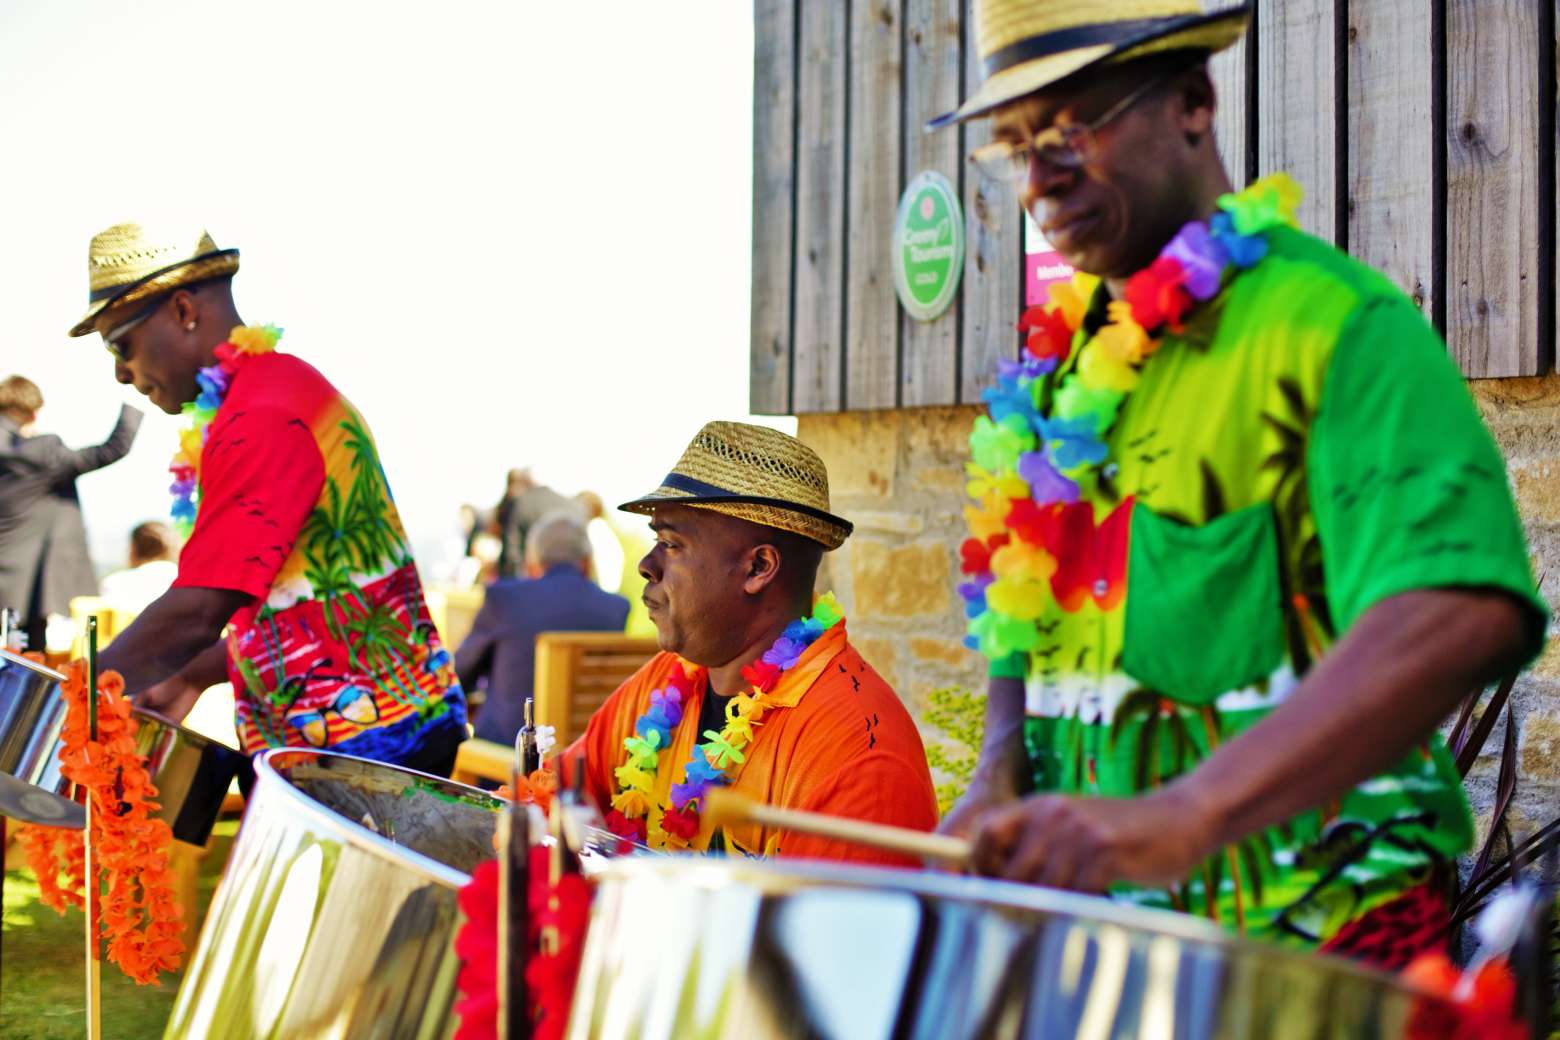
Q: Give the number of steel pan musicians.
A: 3